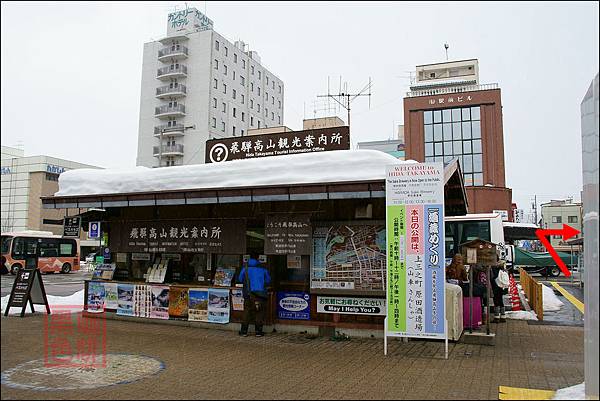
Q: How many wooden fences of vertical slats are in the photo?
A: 1